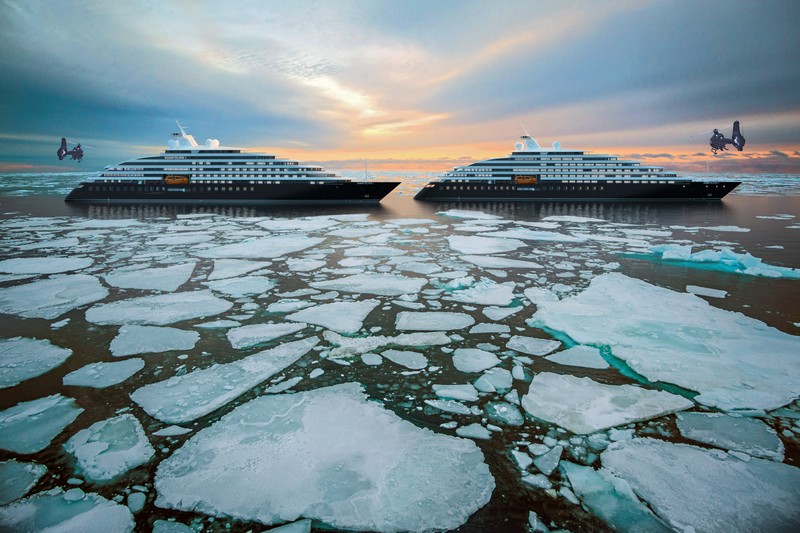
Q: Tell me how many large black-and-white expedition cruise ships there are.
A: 2